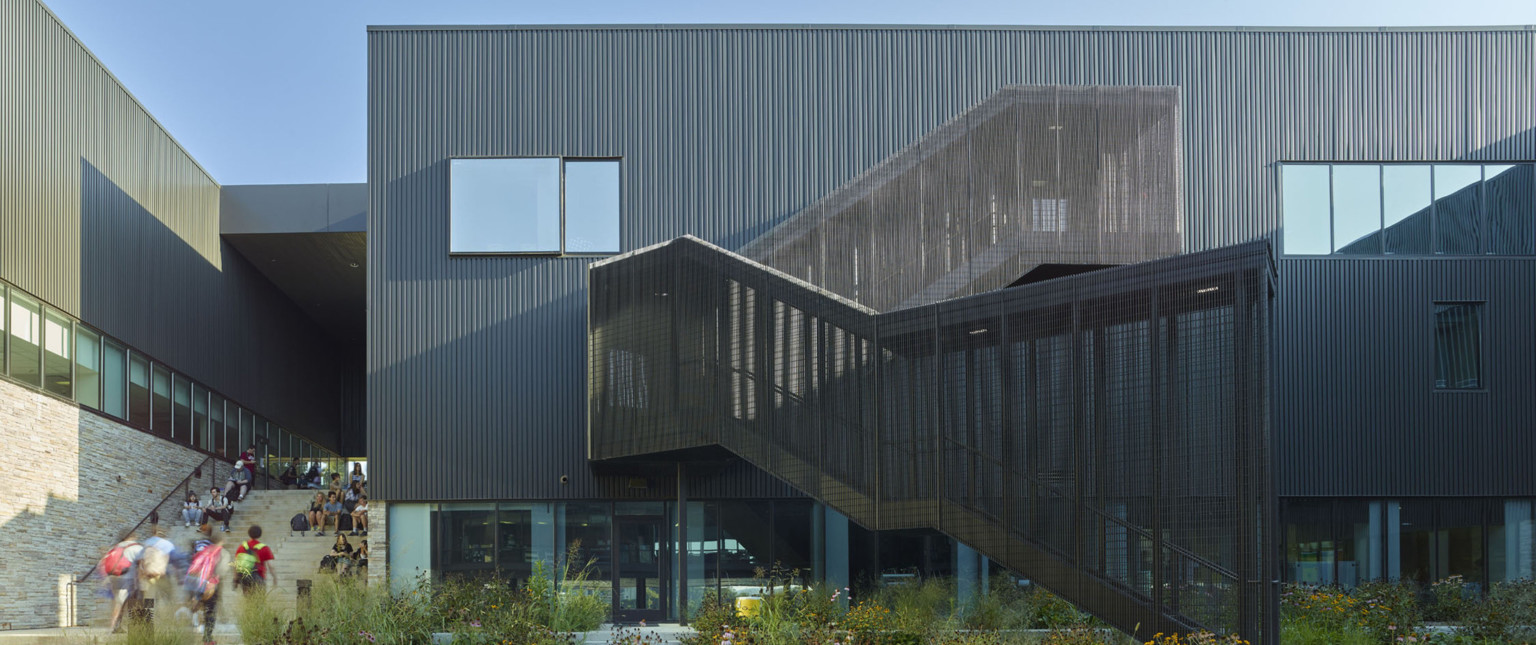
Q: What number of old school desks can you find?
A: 0